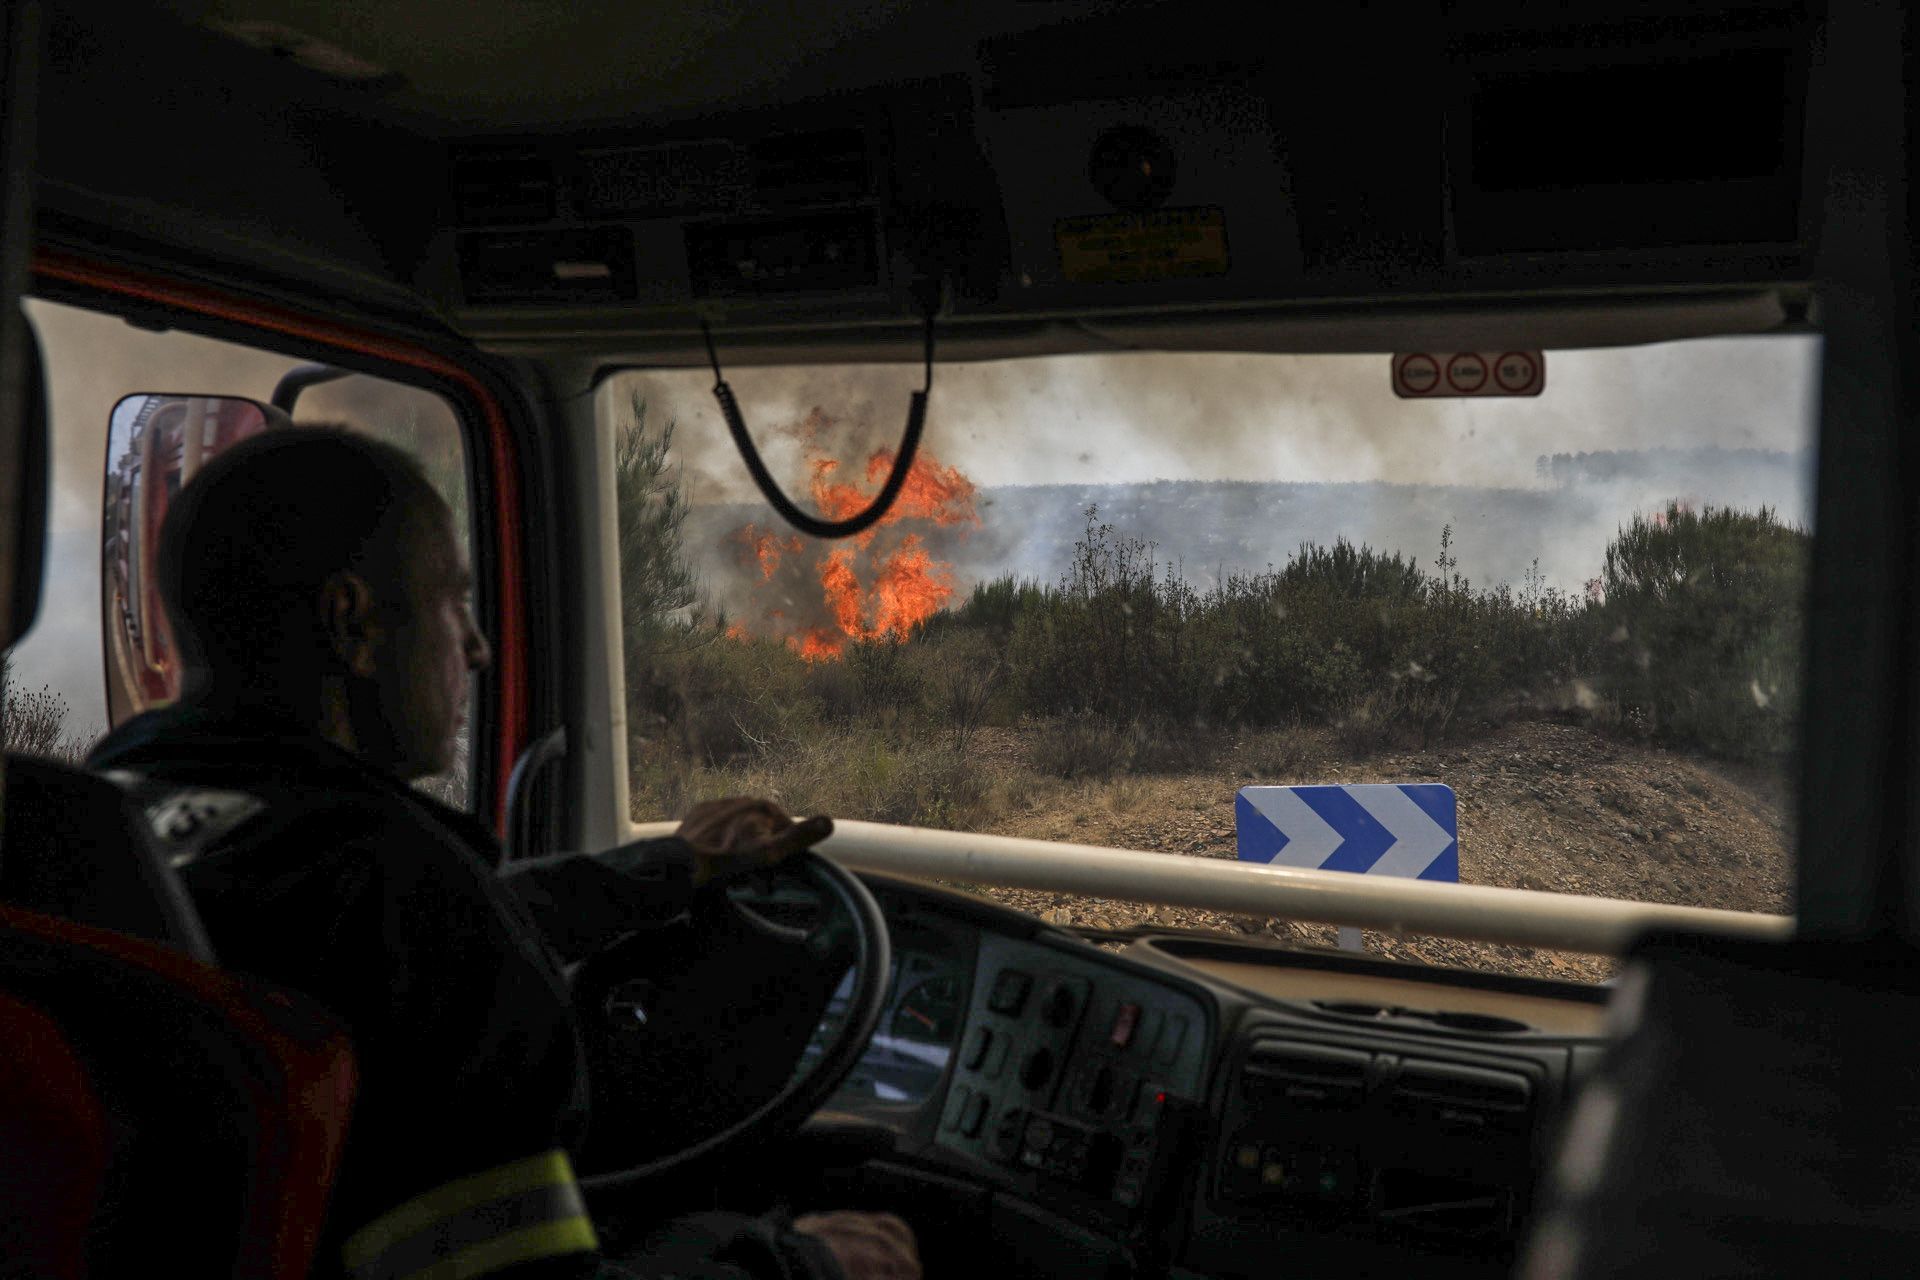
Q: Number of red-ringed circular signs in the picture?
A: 3